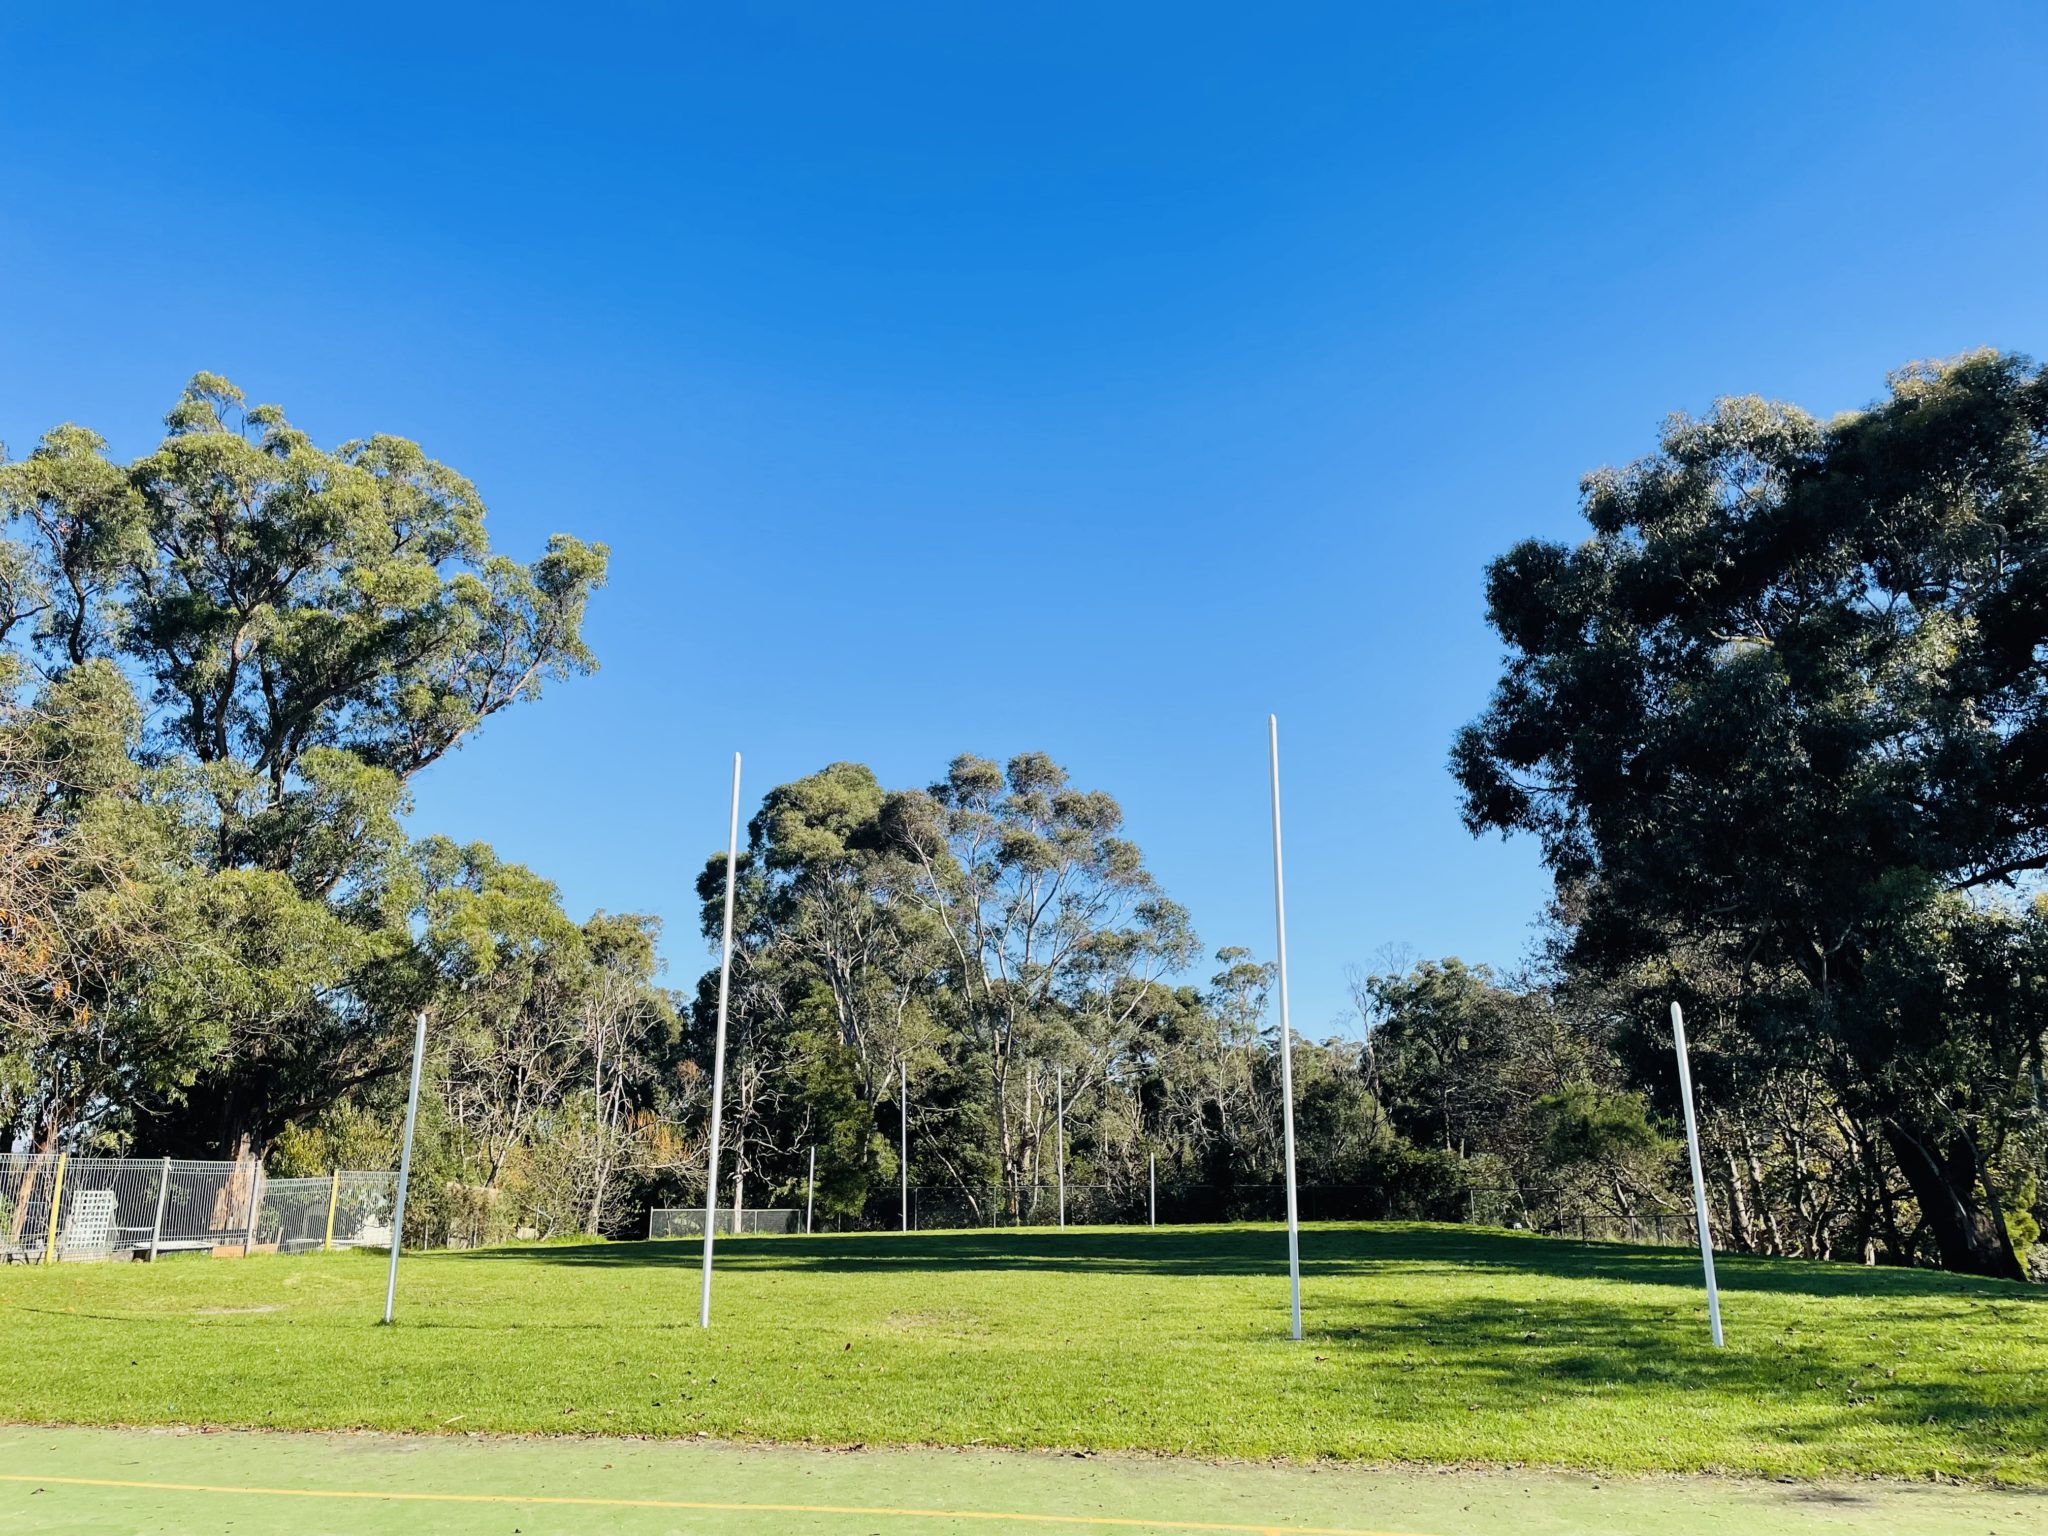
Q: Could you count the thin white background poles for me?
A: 4